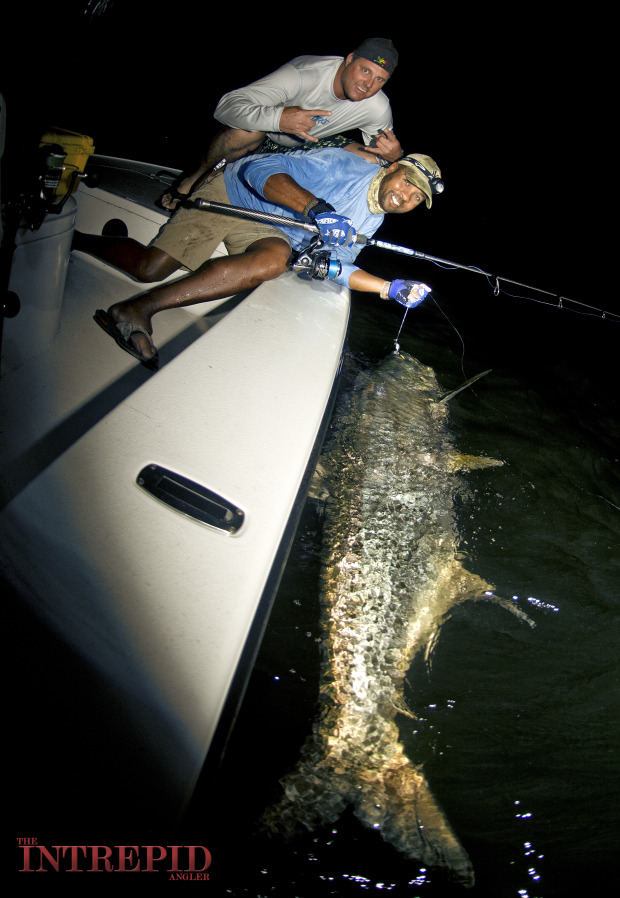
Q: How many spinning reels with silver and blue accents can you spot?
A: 1